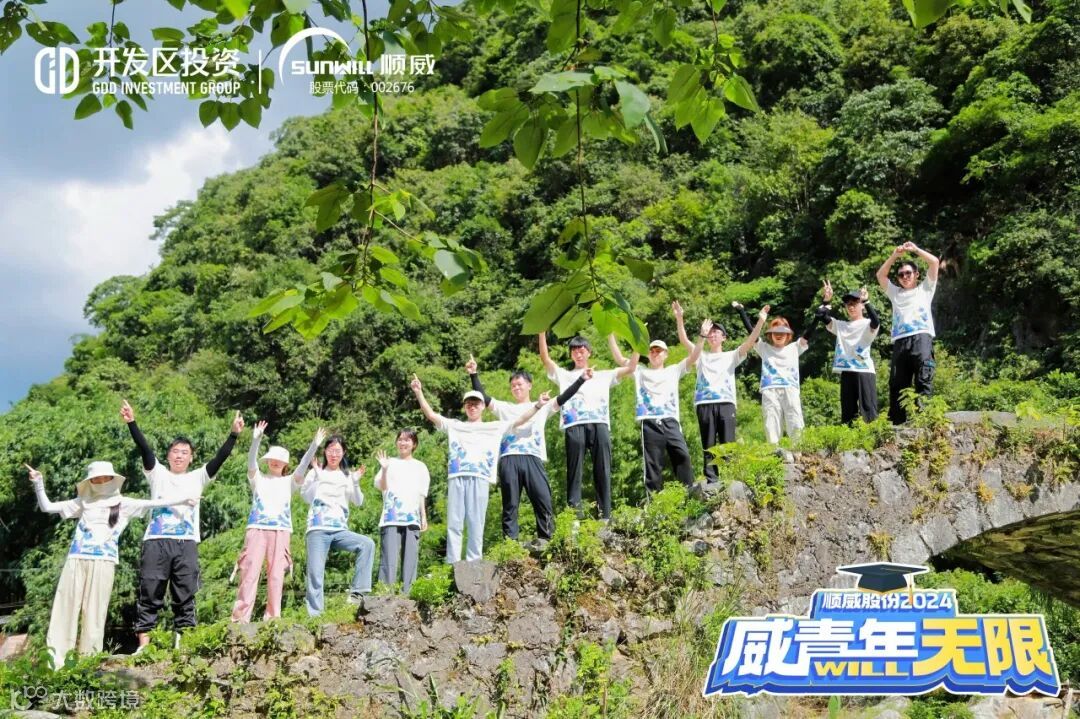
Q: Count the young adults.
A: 13